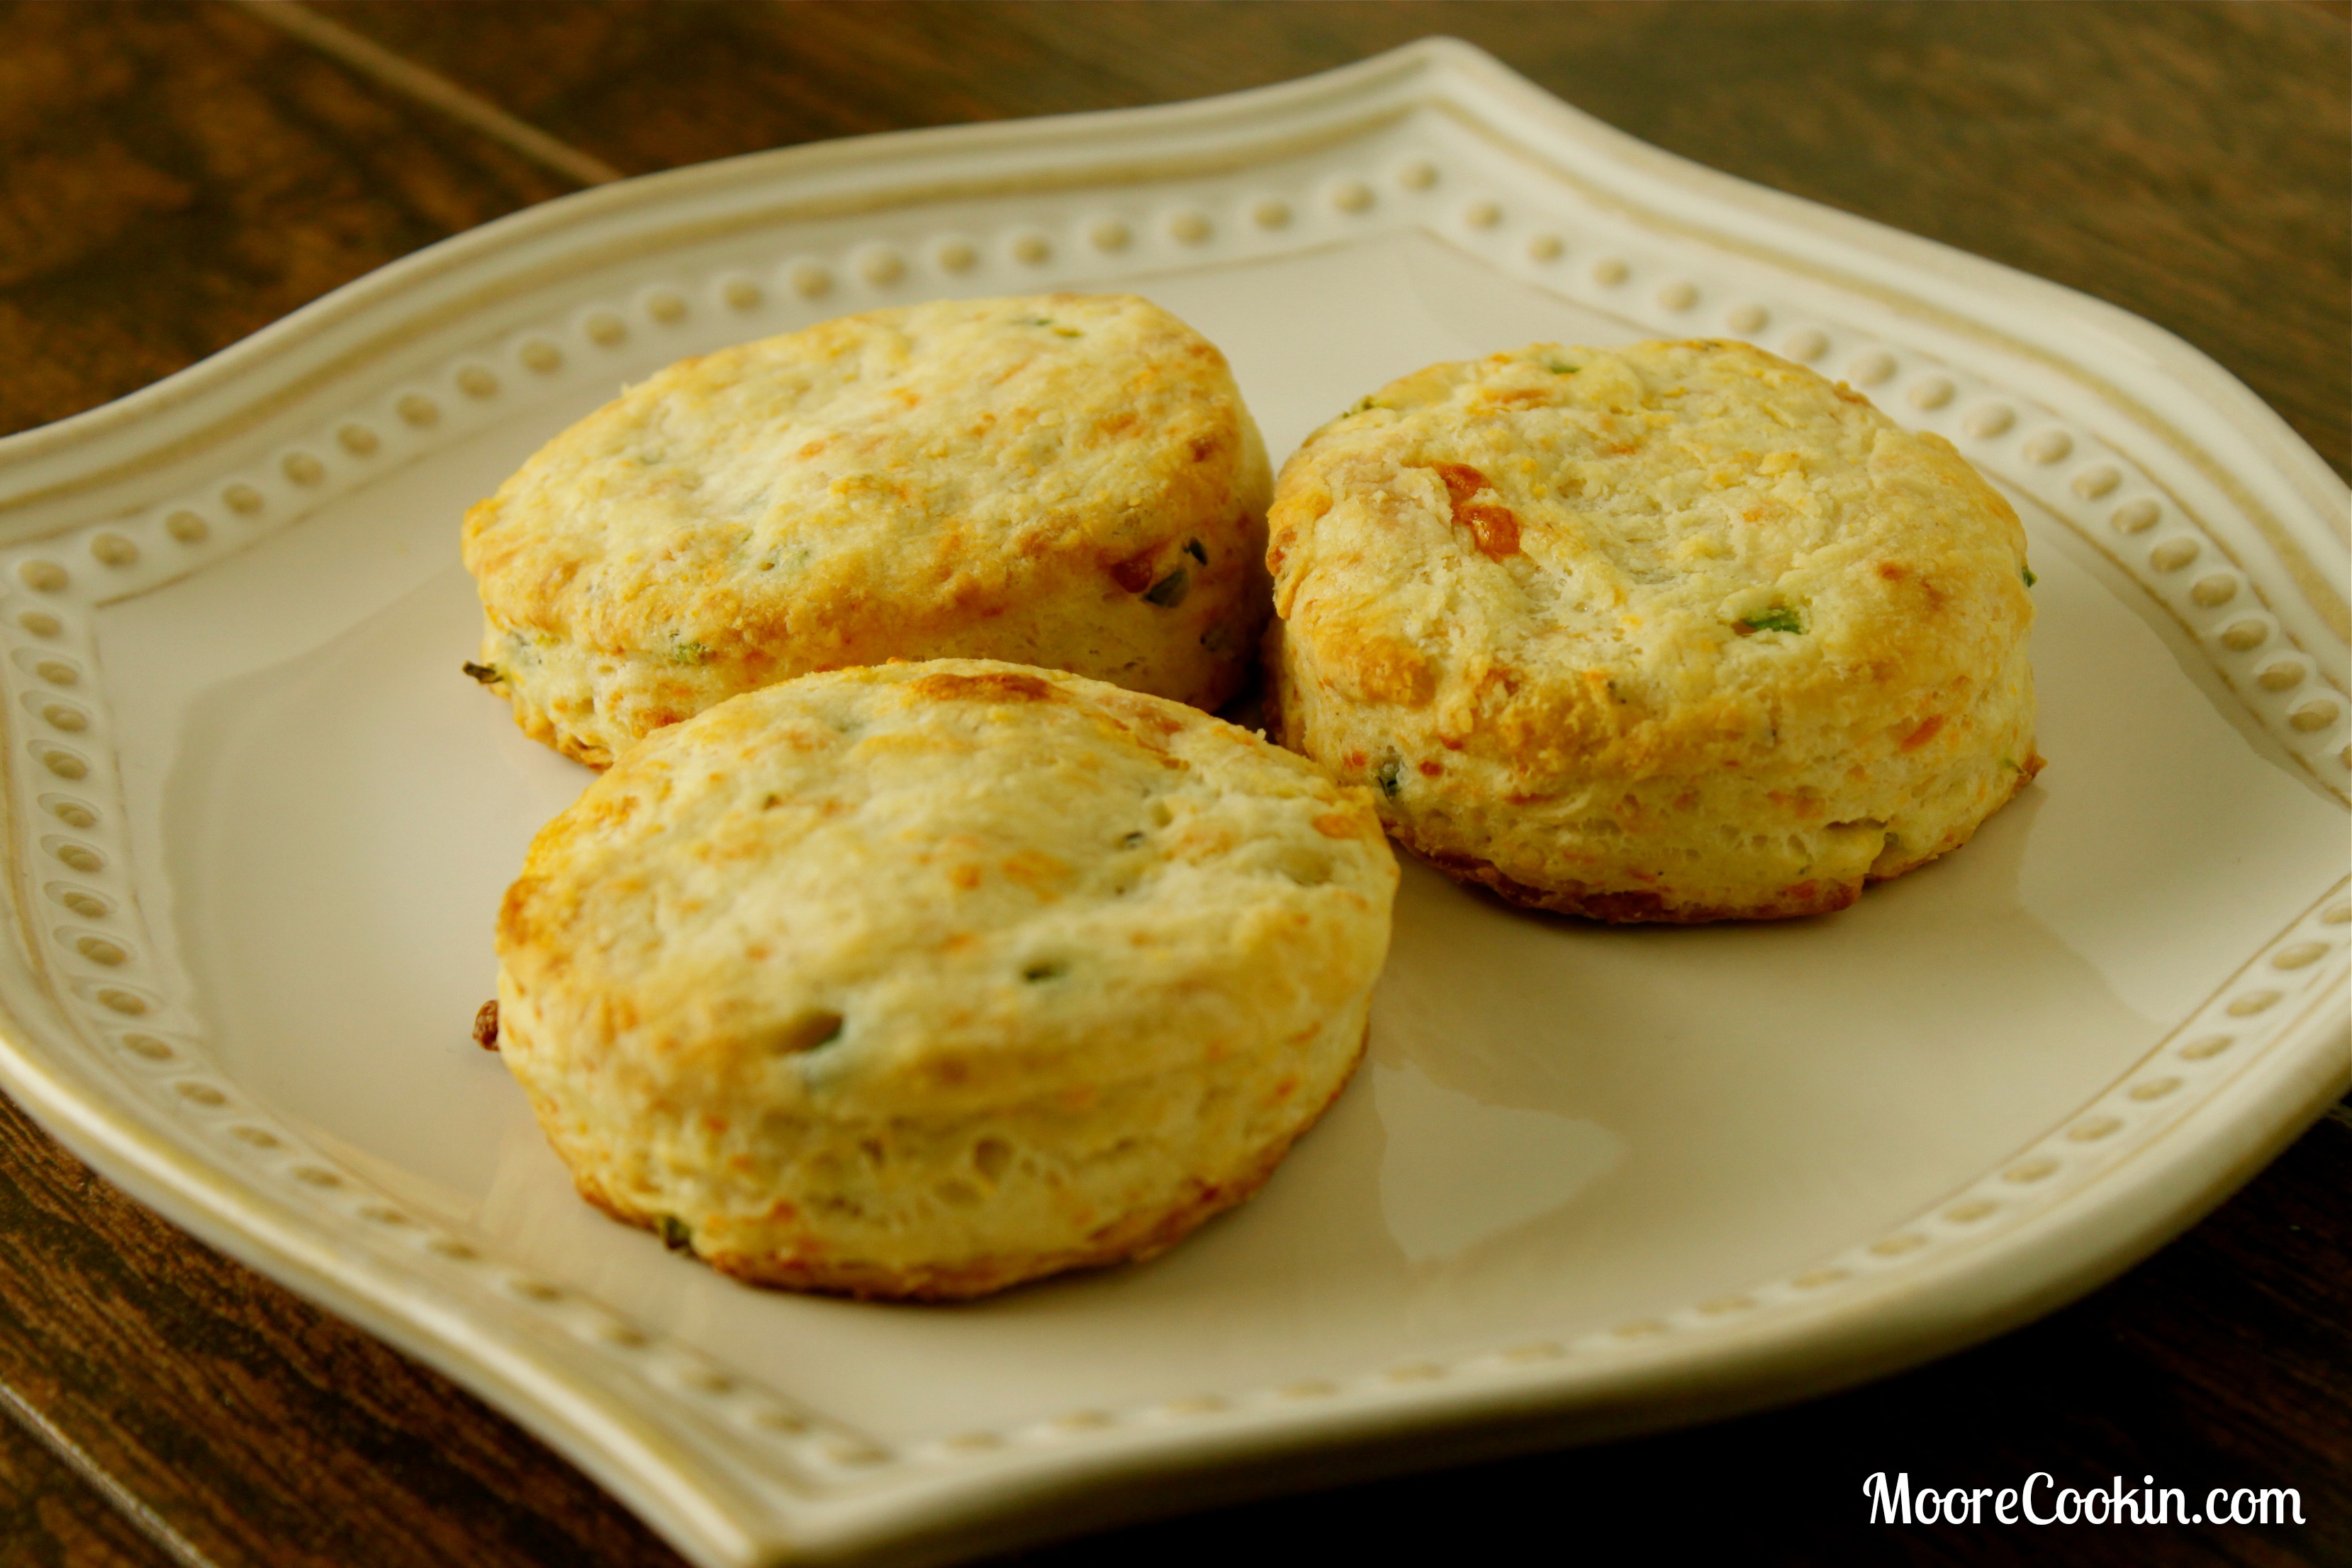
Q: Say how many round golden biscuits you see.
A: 3